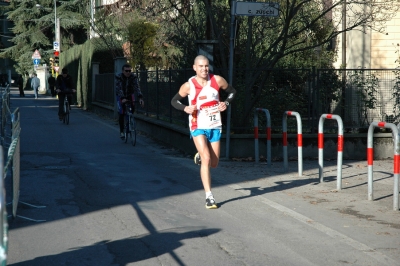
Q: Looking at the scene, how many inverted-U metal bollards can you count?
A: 4